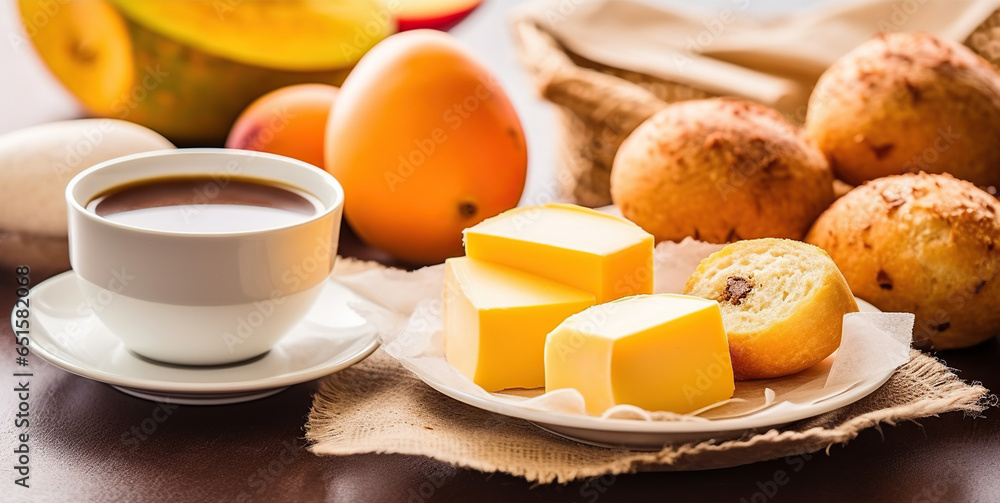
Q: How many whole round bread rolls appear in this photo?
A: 3